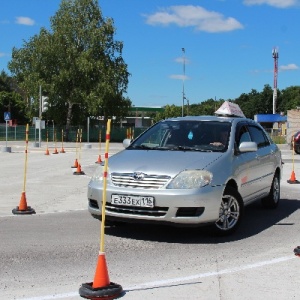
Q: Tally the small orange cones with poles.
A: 9